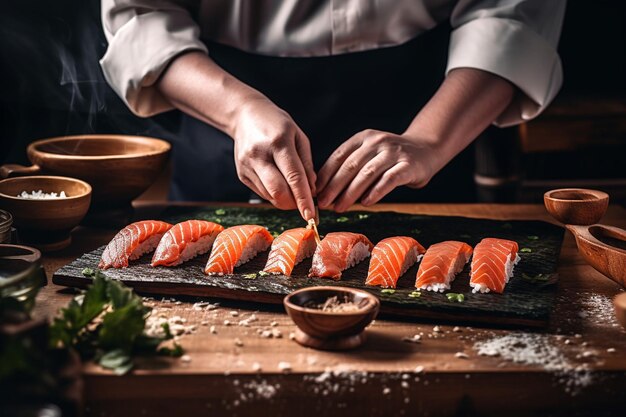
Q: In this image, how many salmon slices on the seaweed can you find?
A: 8